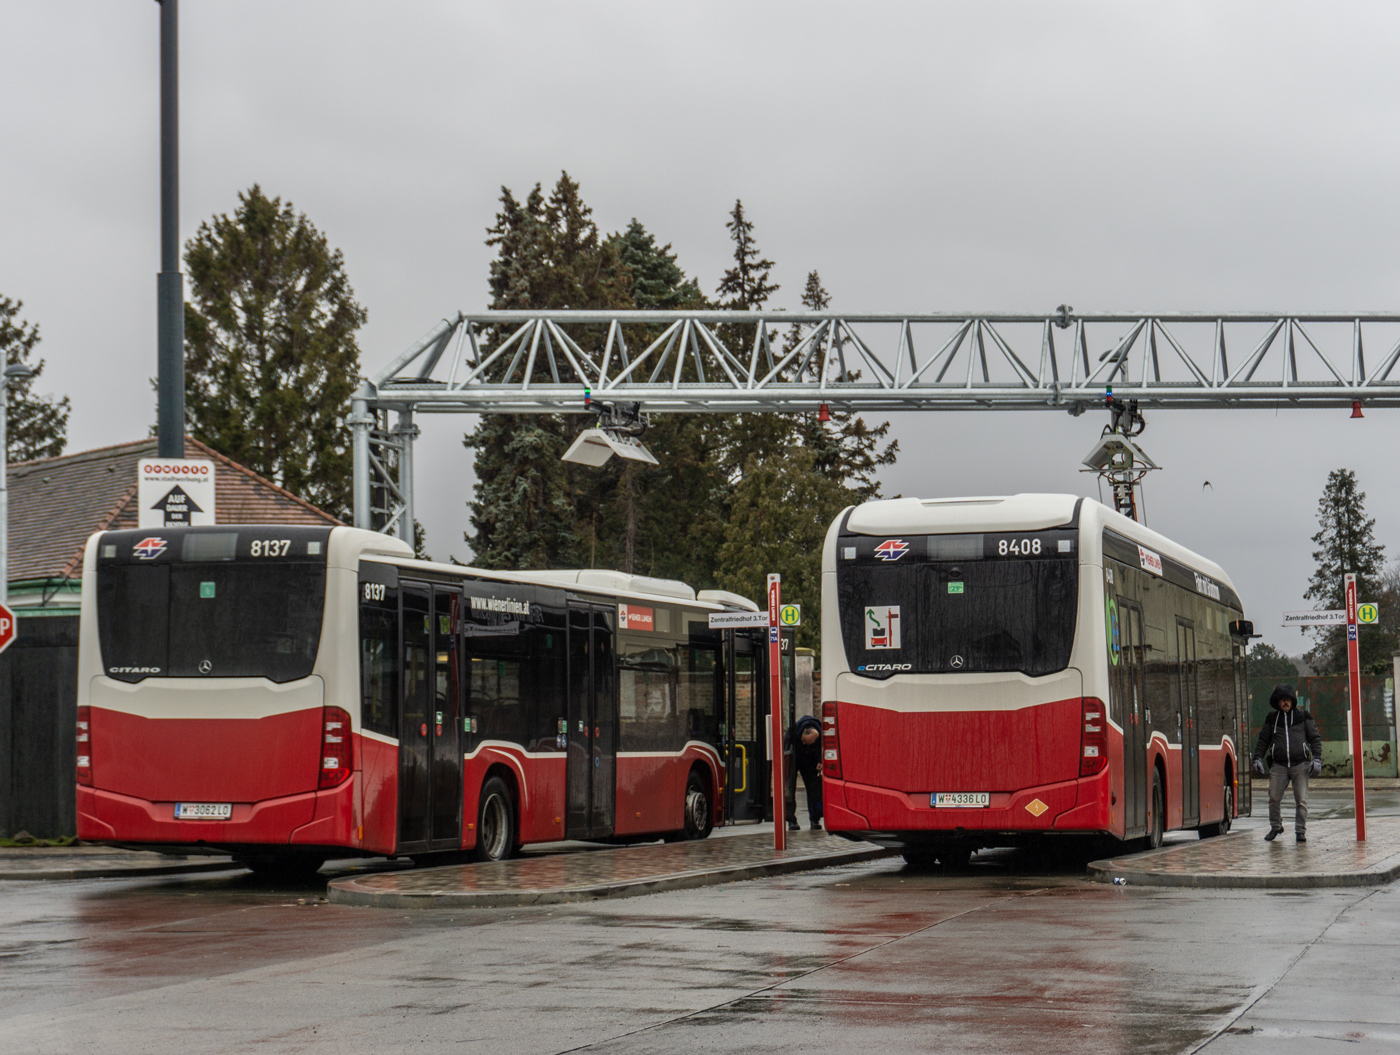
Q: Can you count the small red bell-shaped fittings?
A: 2